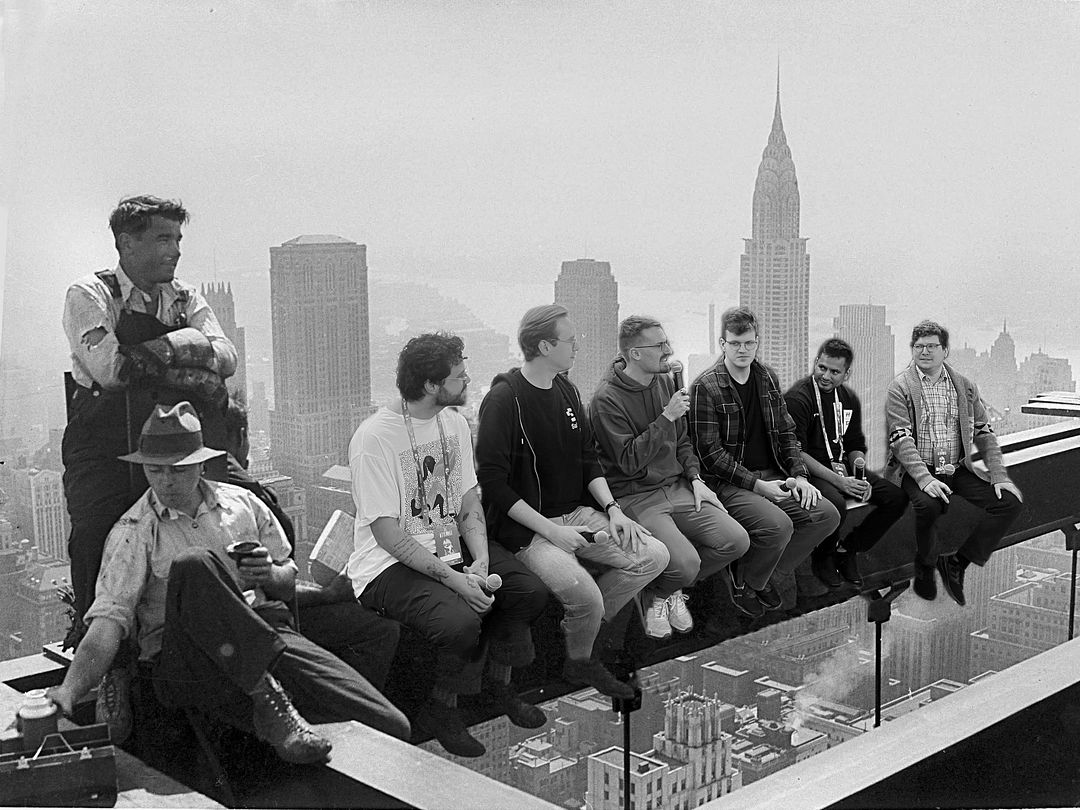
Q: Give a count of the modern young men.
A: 6